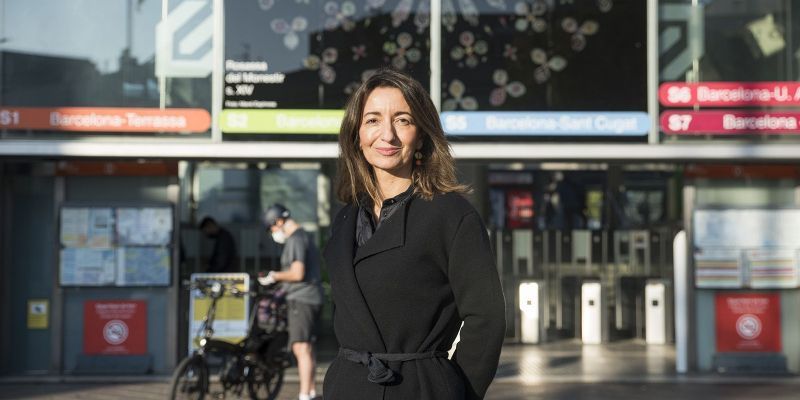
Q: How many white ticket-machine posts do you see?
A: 3